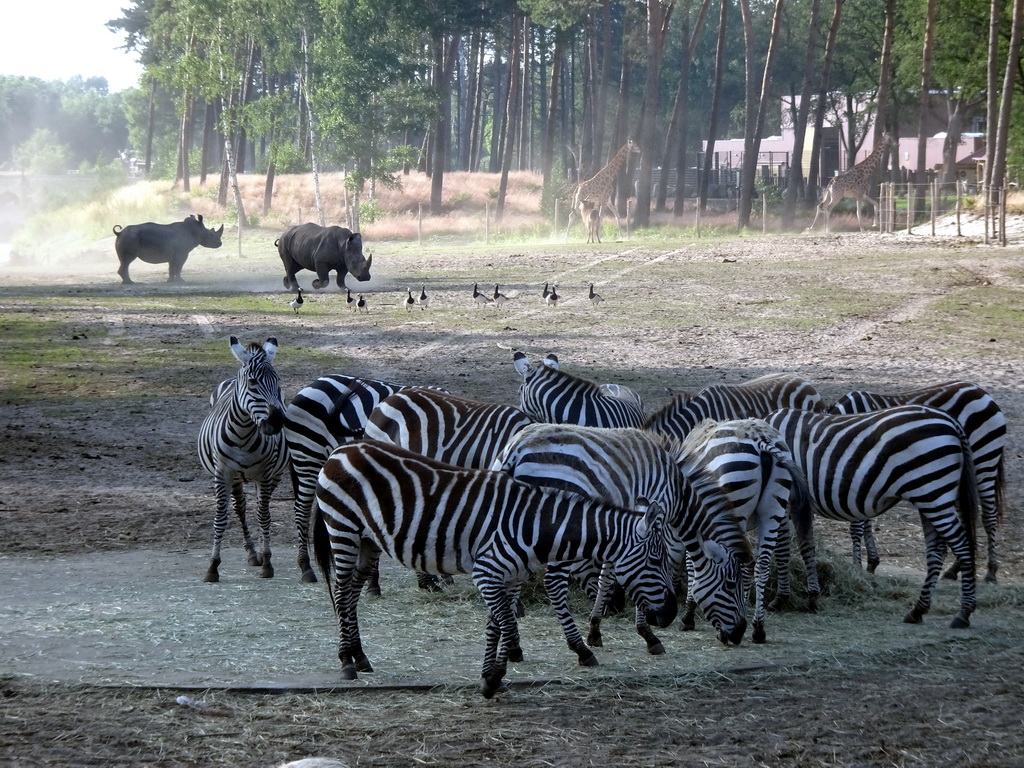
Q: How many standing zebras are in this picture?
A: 10